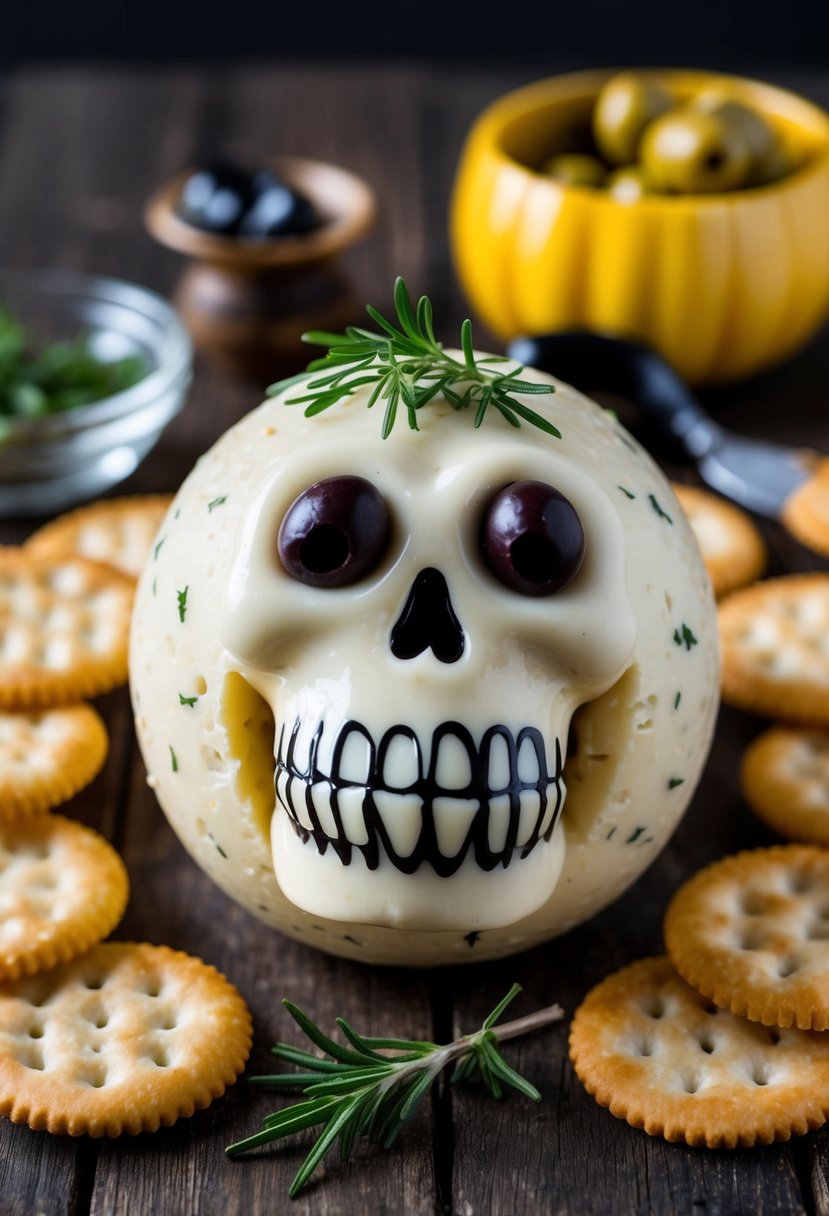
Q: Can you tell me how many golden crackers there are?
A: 11